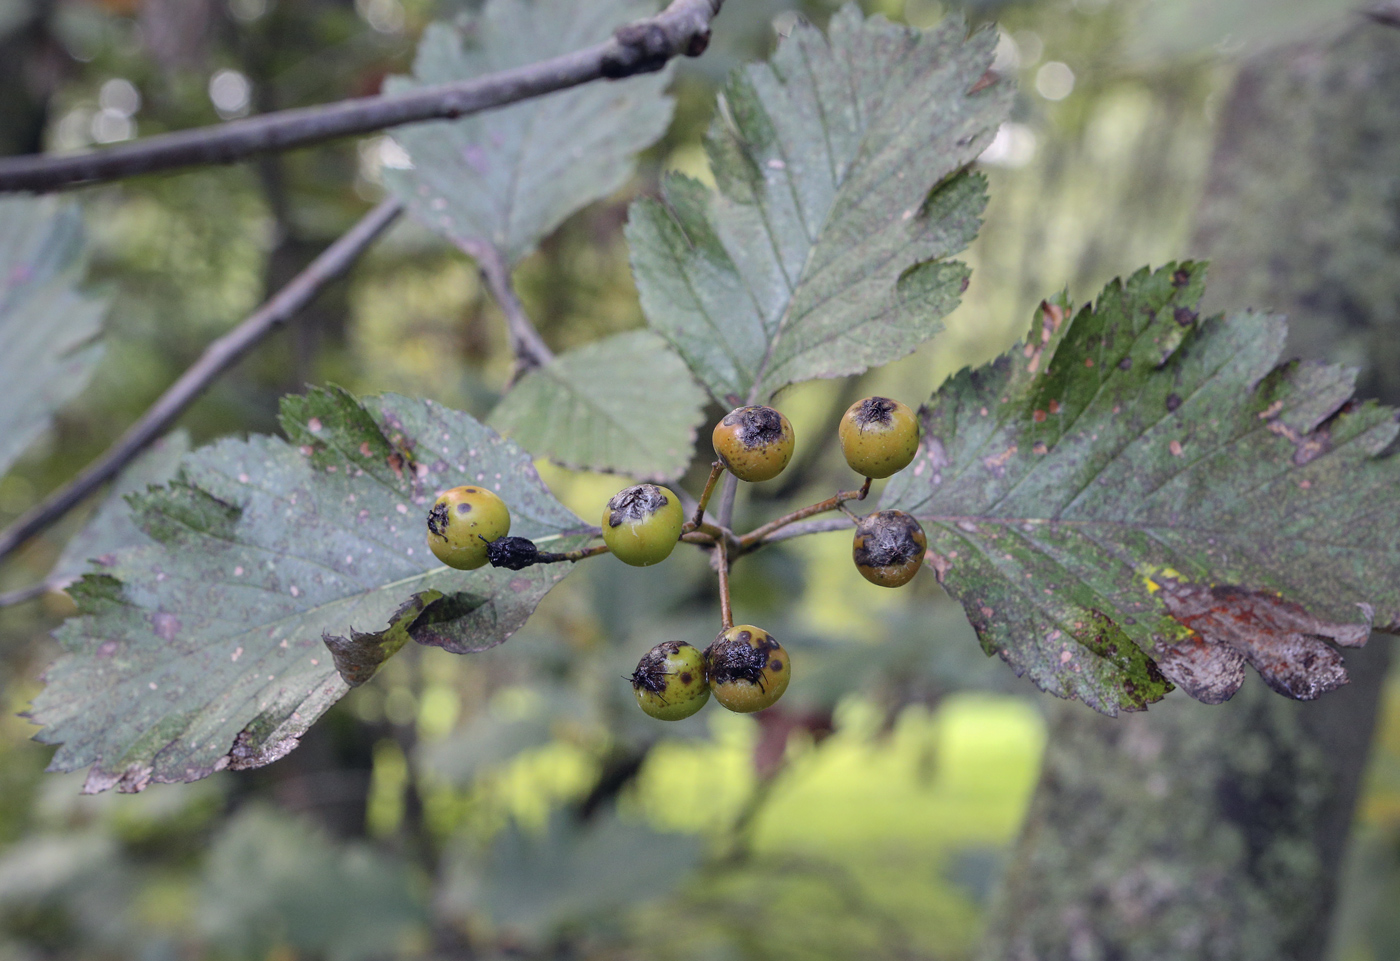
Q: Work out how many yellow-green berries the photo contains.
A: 7